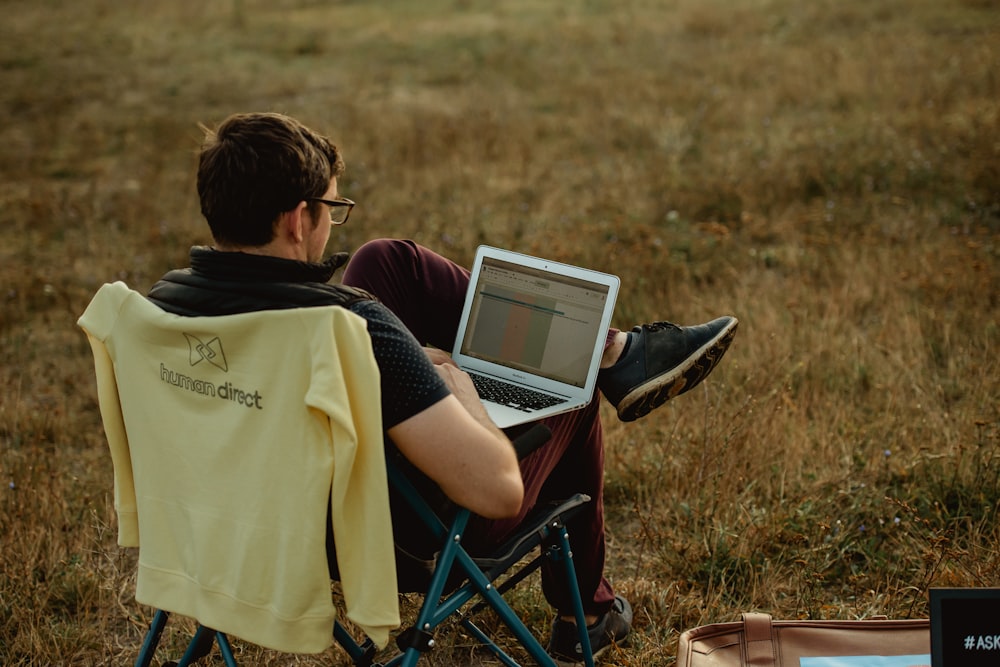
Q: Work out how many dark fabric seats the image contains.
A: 1